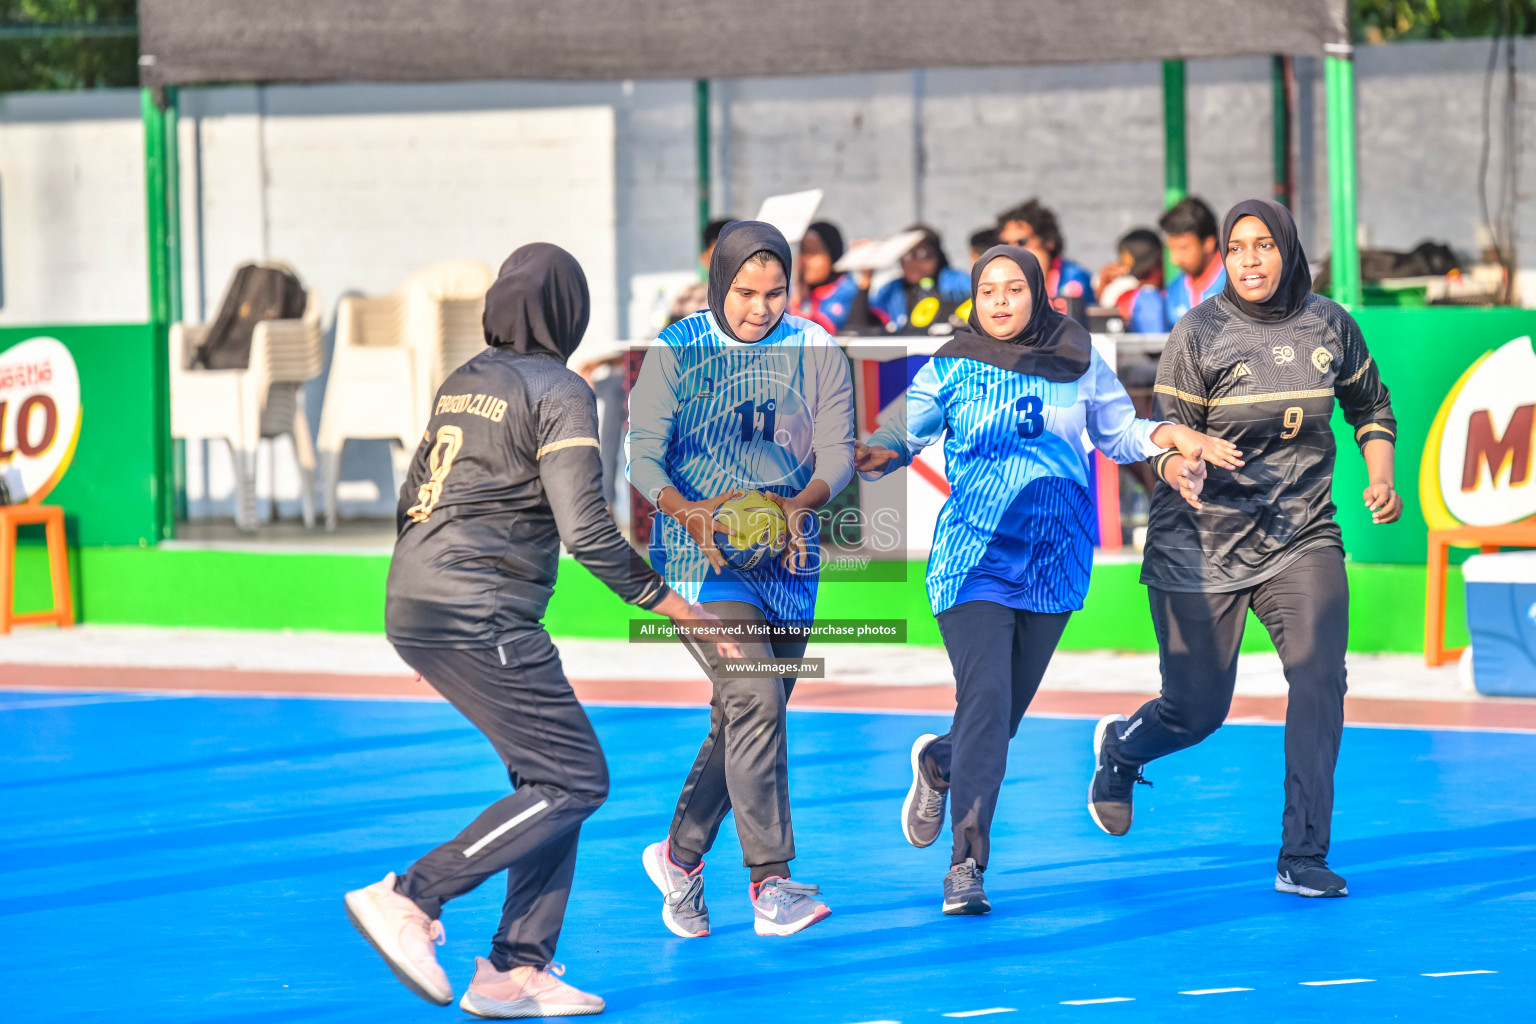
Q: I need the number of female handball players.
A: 4